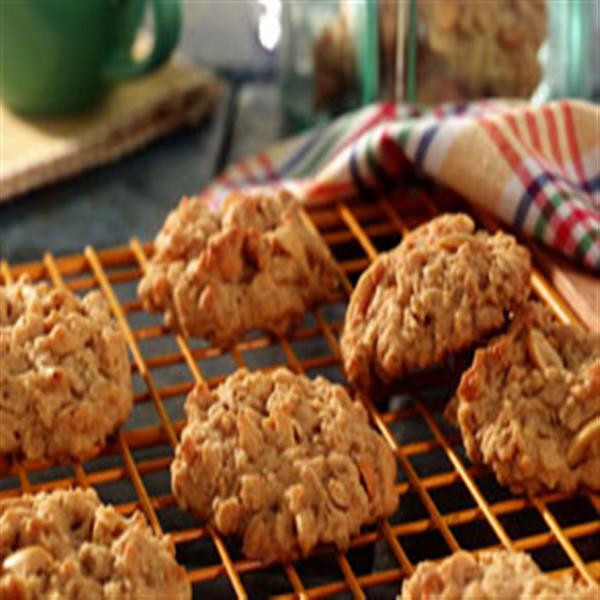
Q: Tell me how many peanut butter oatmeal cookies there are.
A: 7